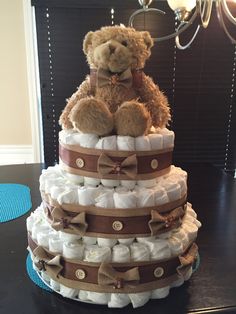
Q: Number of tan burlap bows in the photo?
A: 7